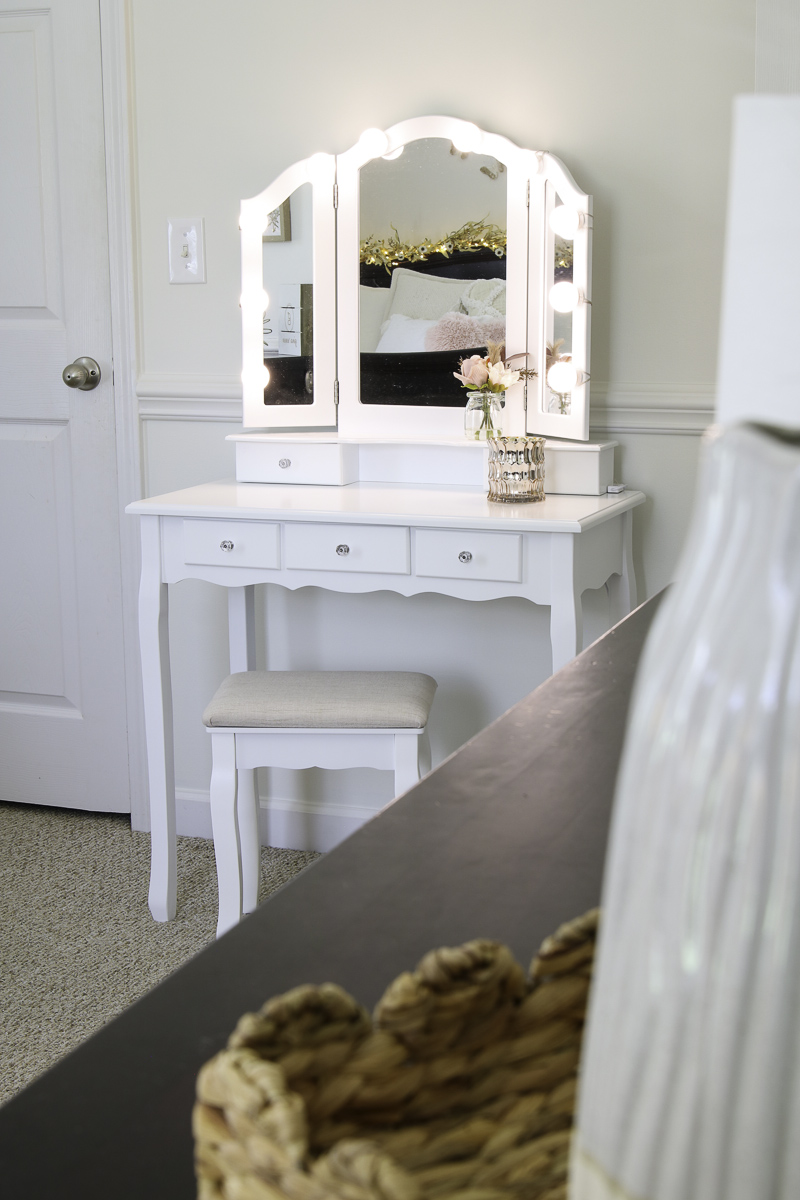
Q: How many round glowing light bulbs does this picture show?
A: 10